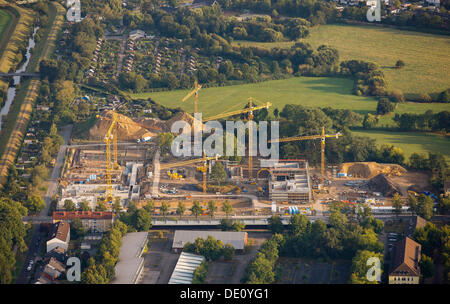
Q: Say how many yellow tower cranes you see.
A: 6